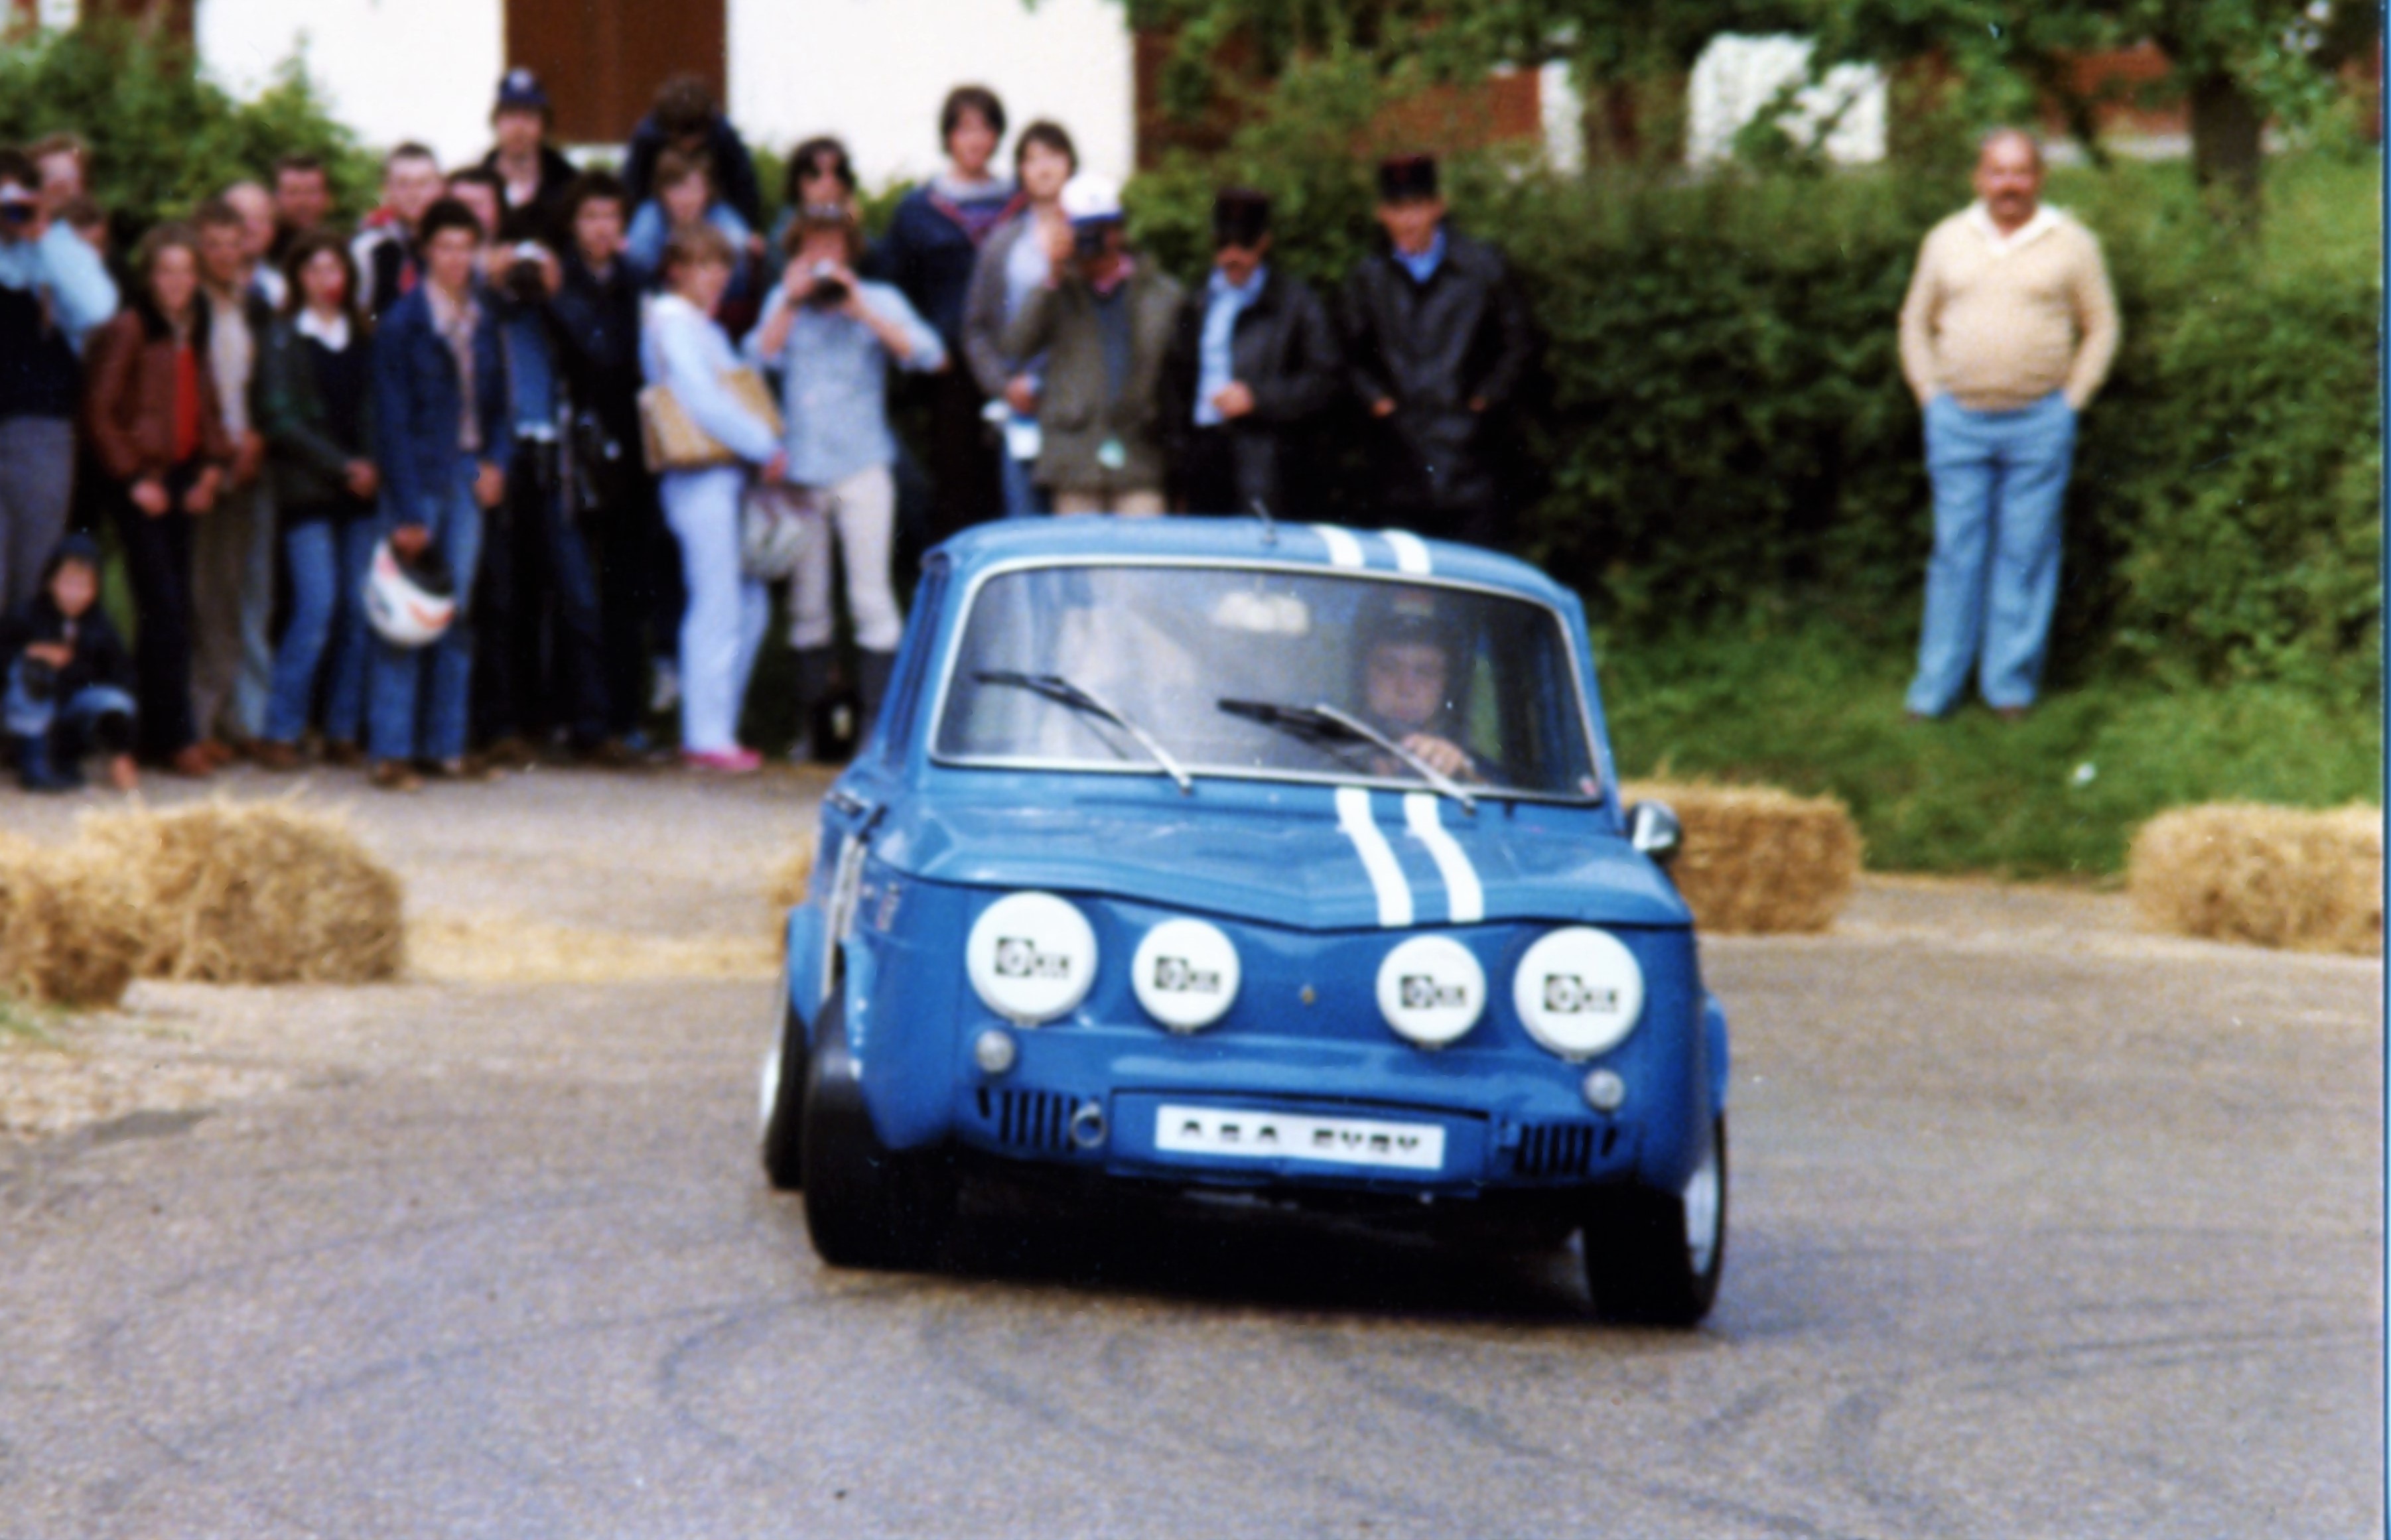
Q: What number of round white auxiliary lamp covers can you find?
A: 4